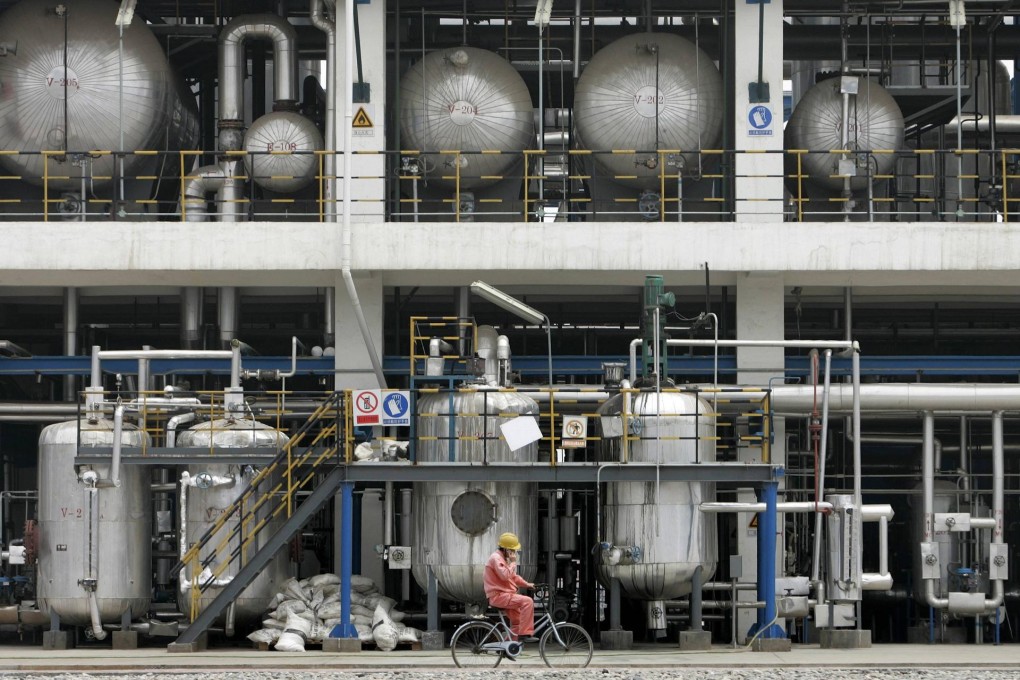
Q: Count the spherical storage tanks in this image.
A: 5